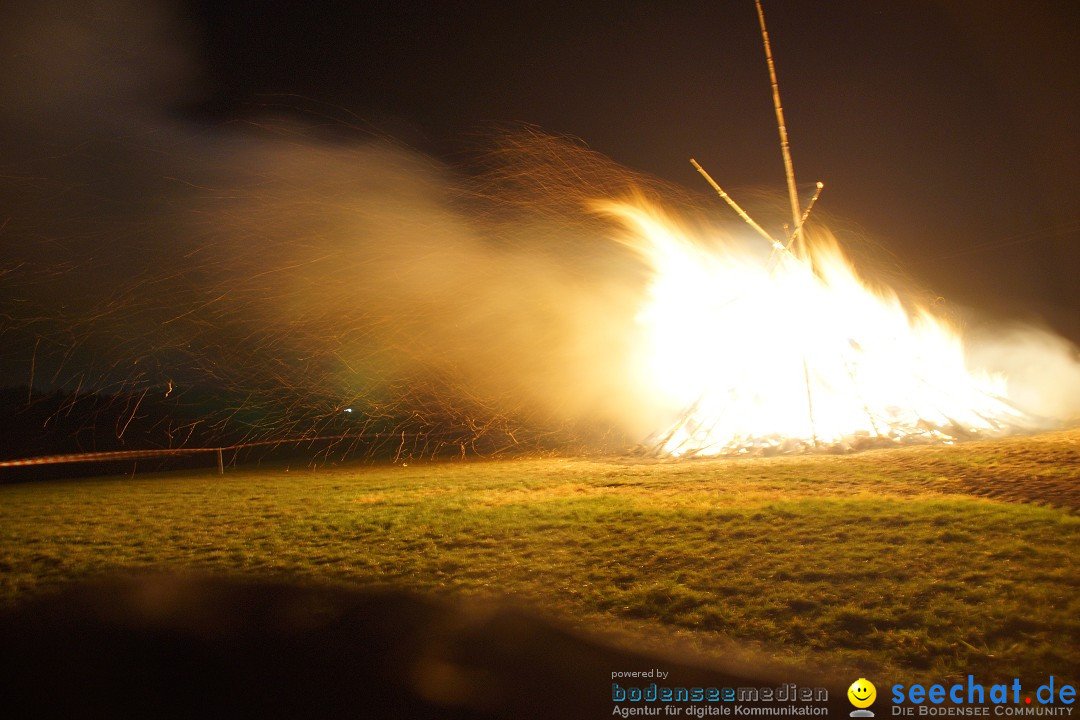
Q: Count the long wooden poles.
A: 3